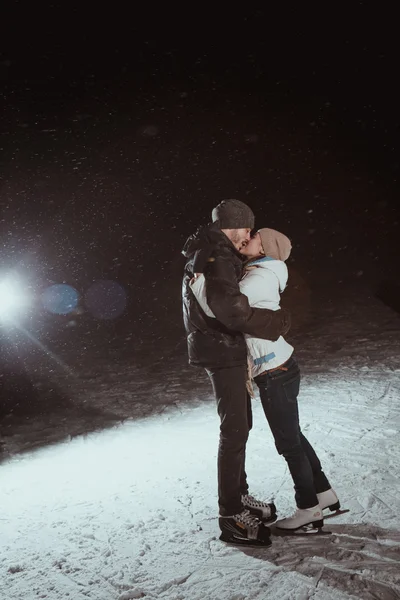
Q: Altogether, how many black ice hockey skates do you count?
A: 2